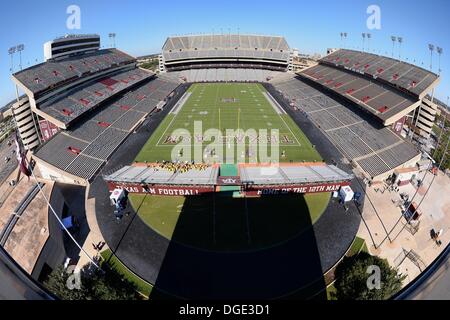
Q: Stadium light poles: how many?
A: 12